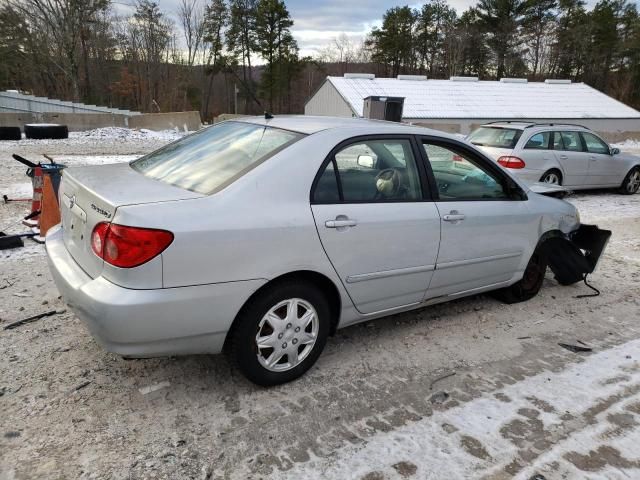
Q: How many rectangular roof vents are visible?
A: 5